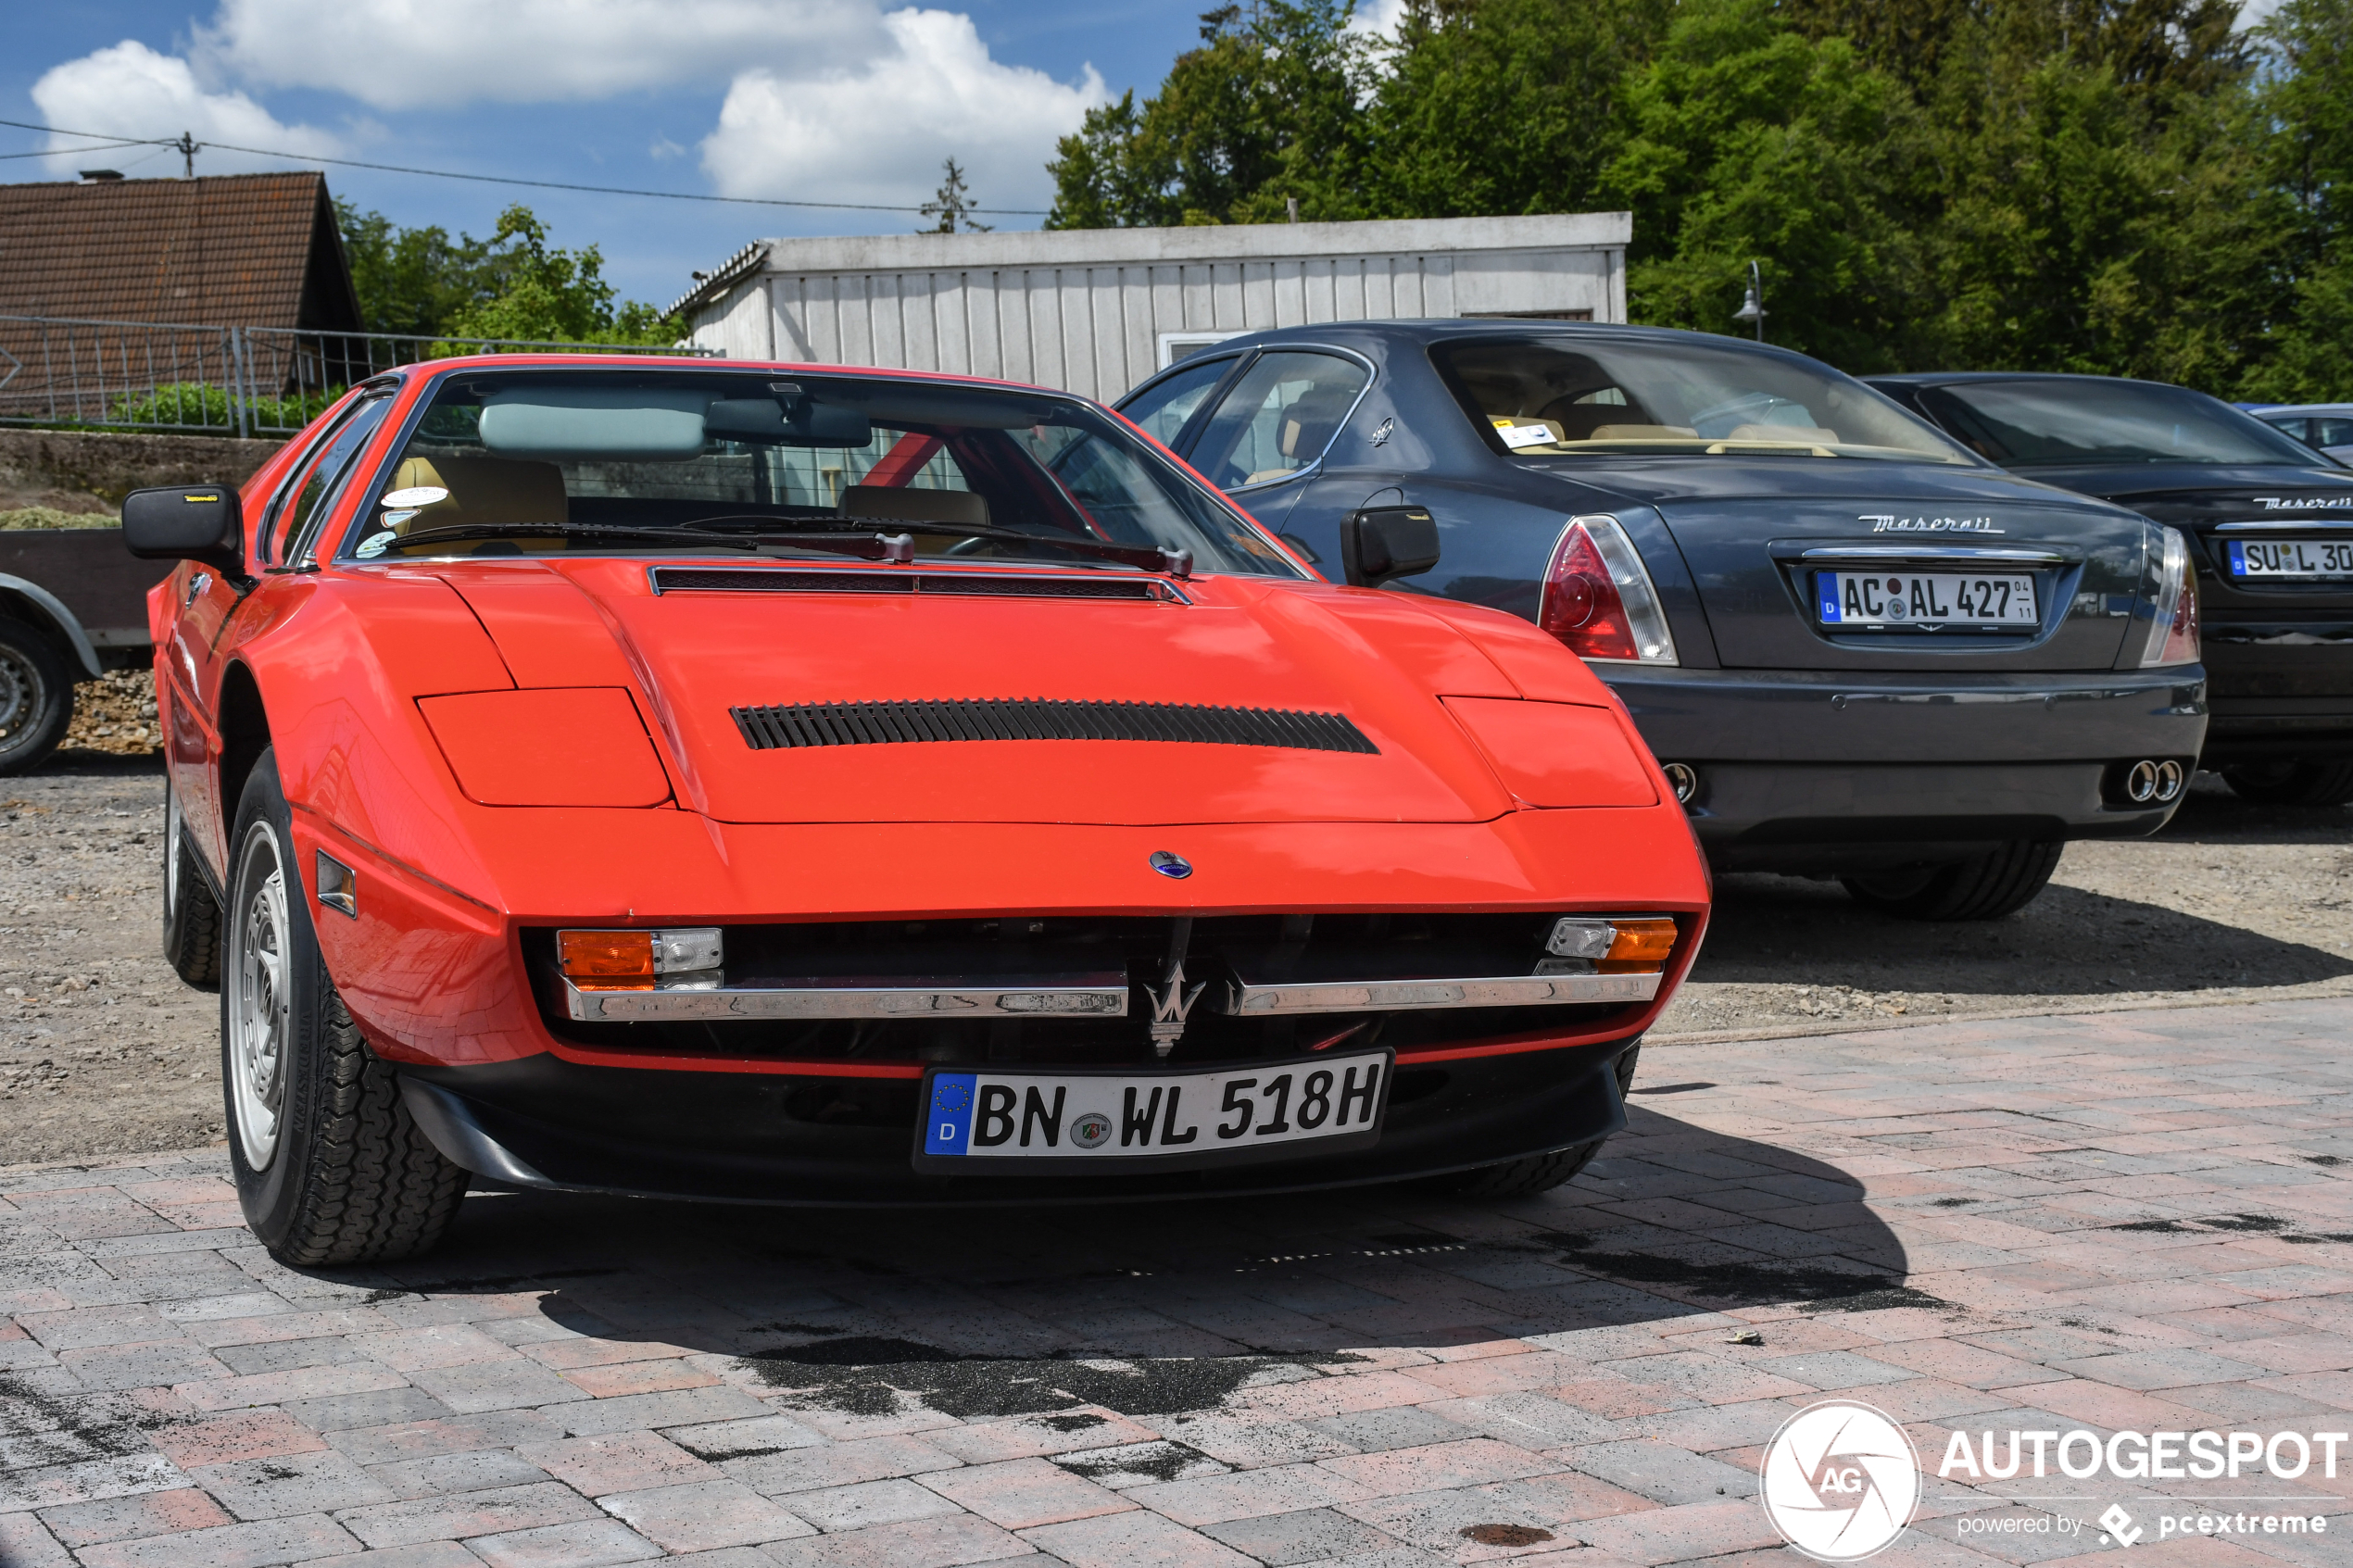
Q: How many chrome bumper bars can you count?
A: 2